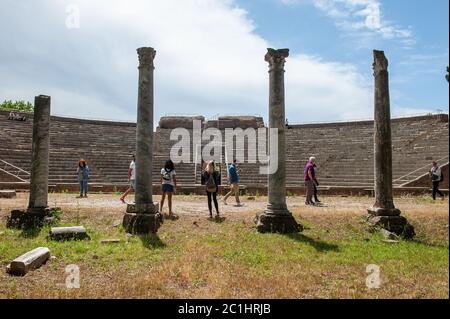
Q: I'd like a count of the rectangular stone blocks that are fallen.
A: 2